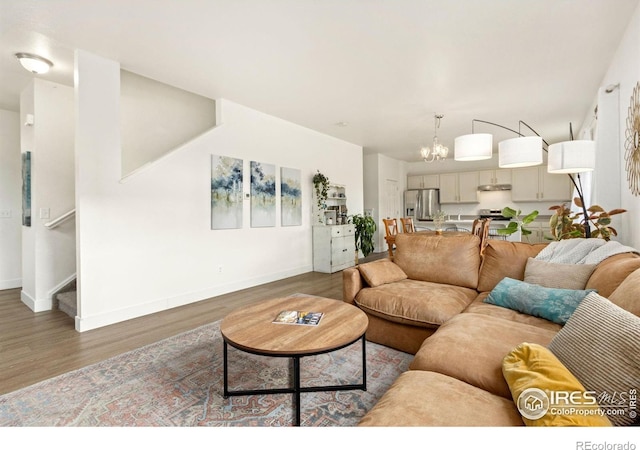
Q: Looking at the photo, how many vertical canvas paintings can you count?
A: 3